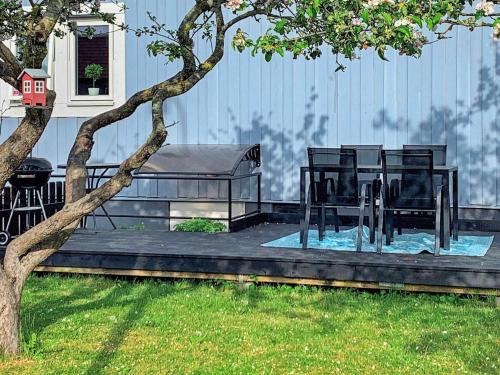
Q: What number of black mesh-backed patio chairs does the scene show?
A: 4